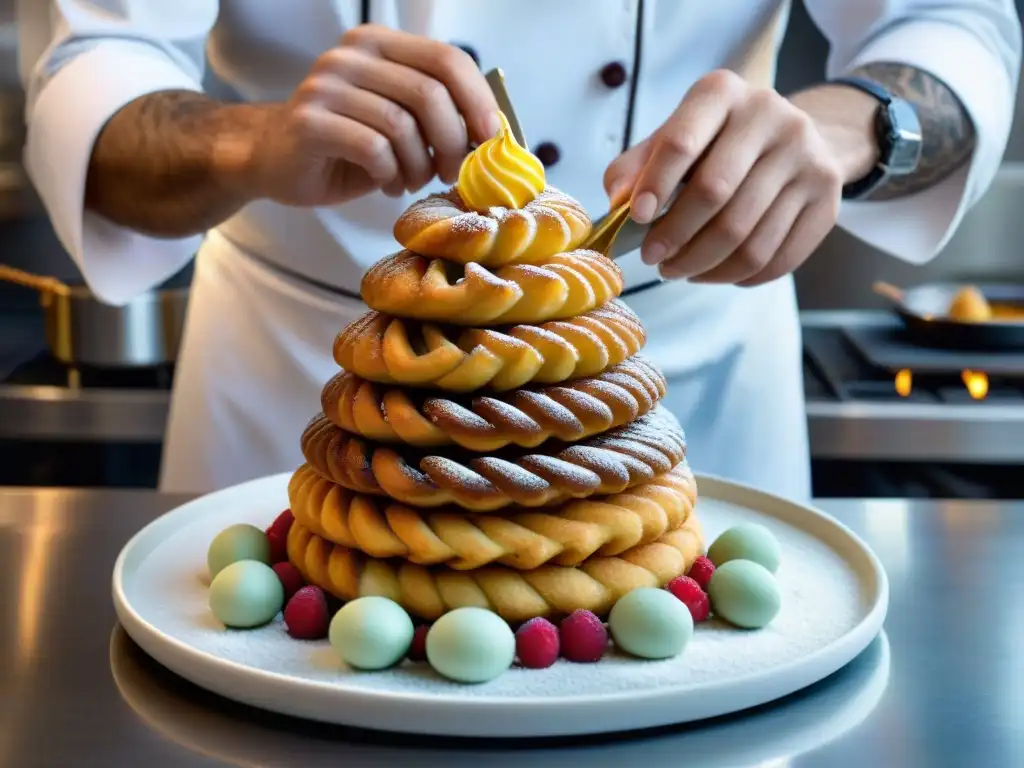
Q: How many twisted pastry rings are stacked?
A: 7